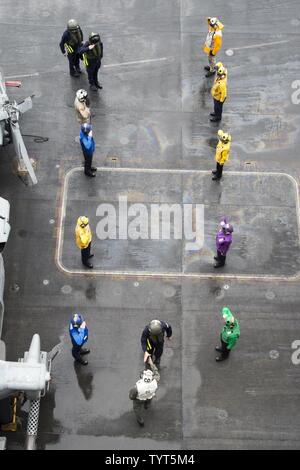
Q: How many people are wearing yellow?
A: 4